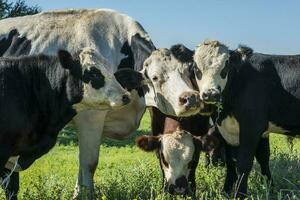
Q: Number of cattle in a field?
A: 4